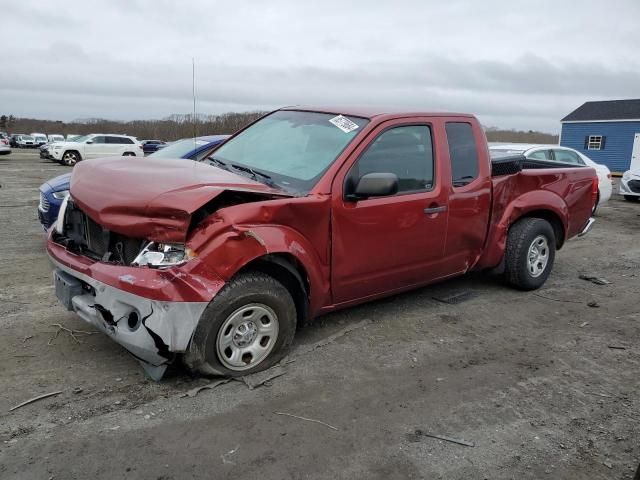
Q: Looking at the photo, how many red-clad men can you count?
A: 0